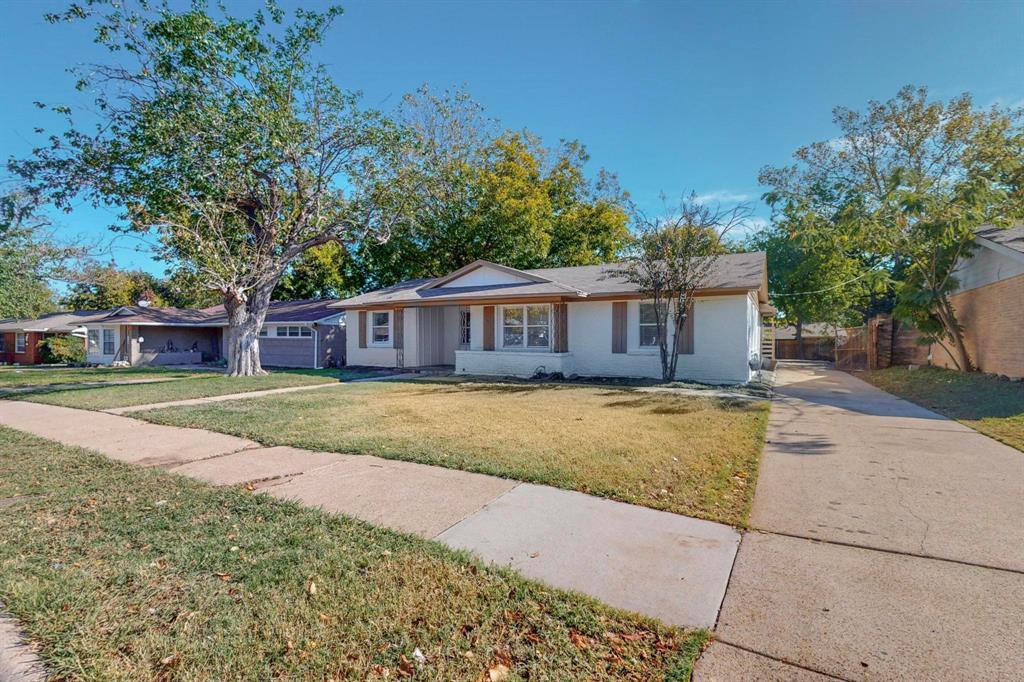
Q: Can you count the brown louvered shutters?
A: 6